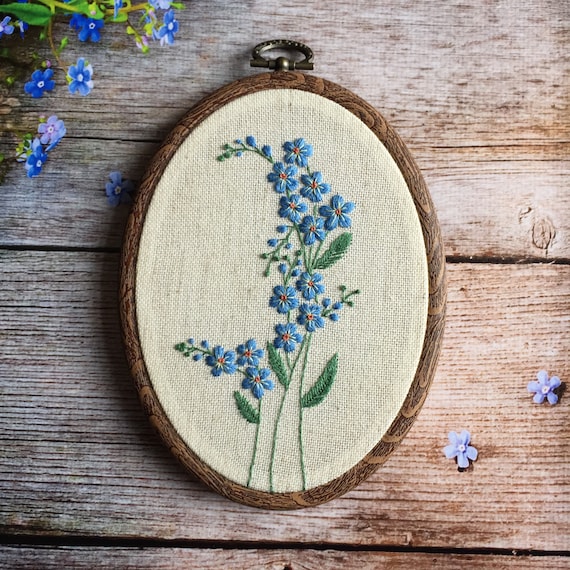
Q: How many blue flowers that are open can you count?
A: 13